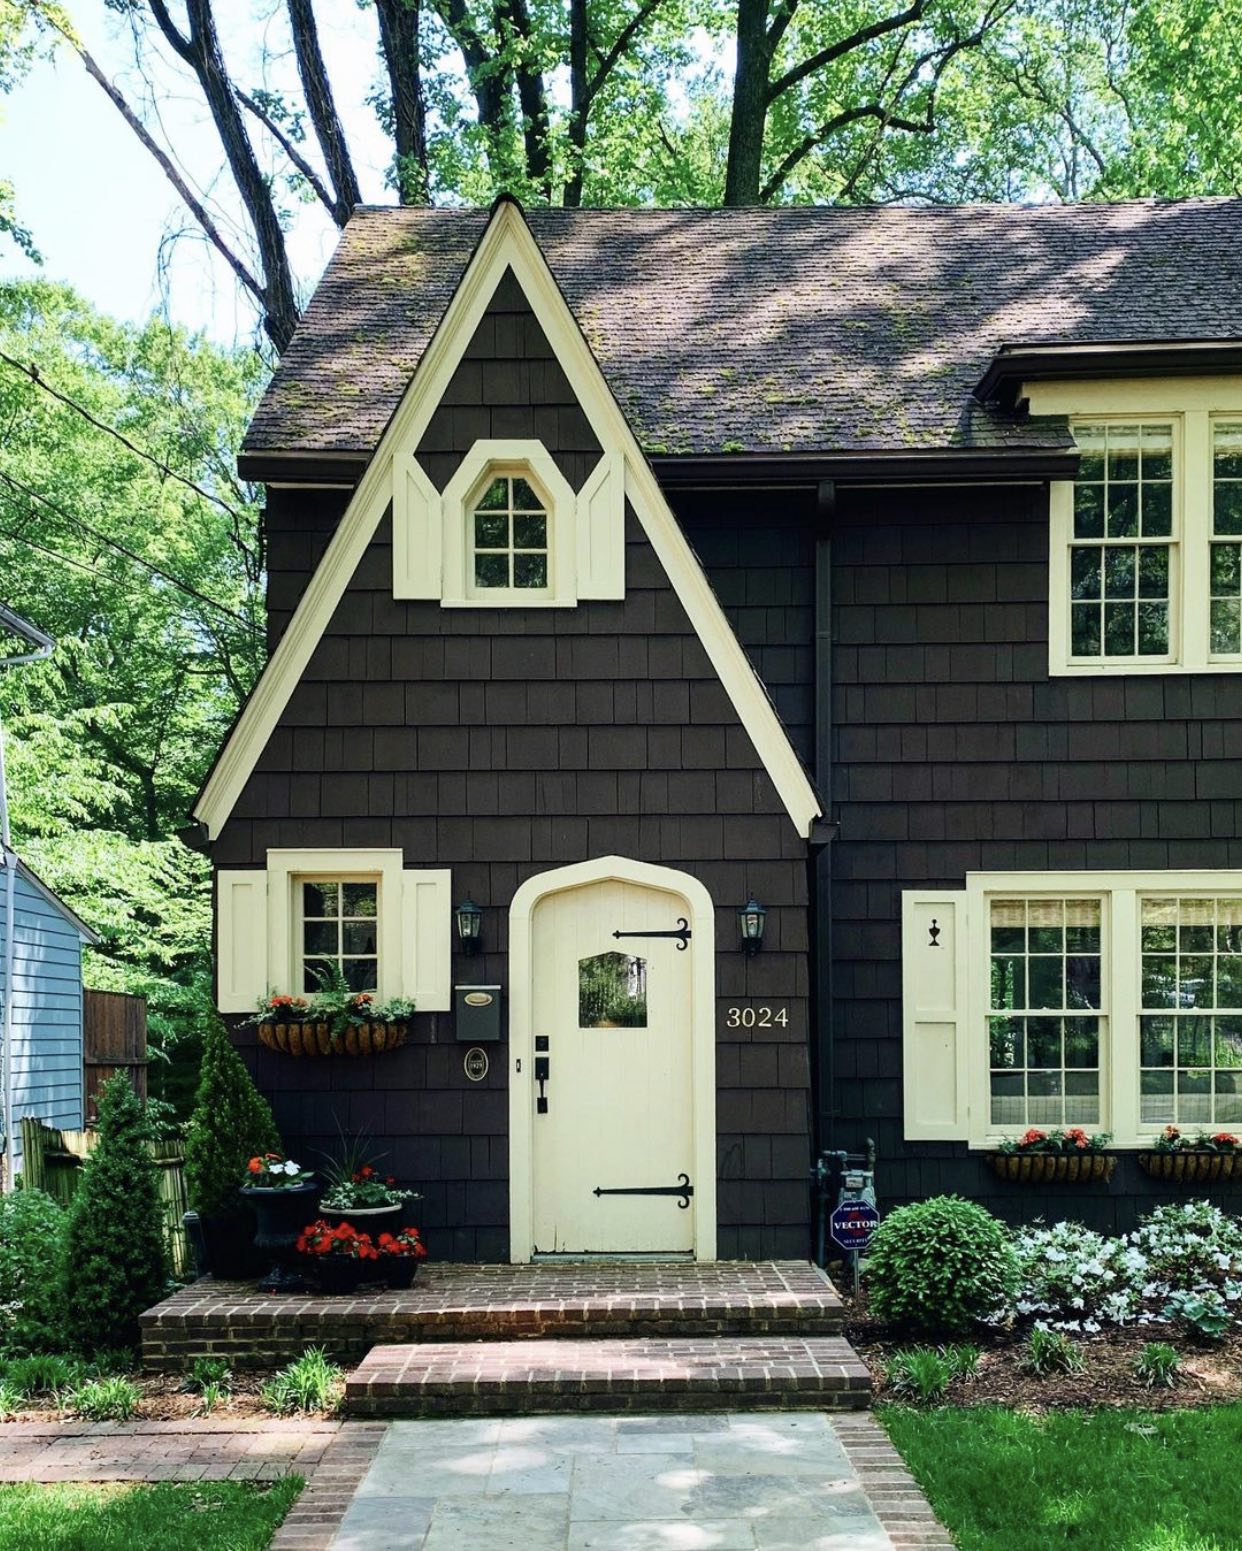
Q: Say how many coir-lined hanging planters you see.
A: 3